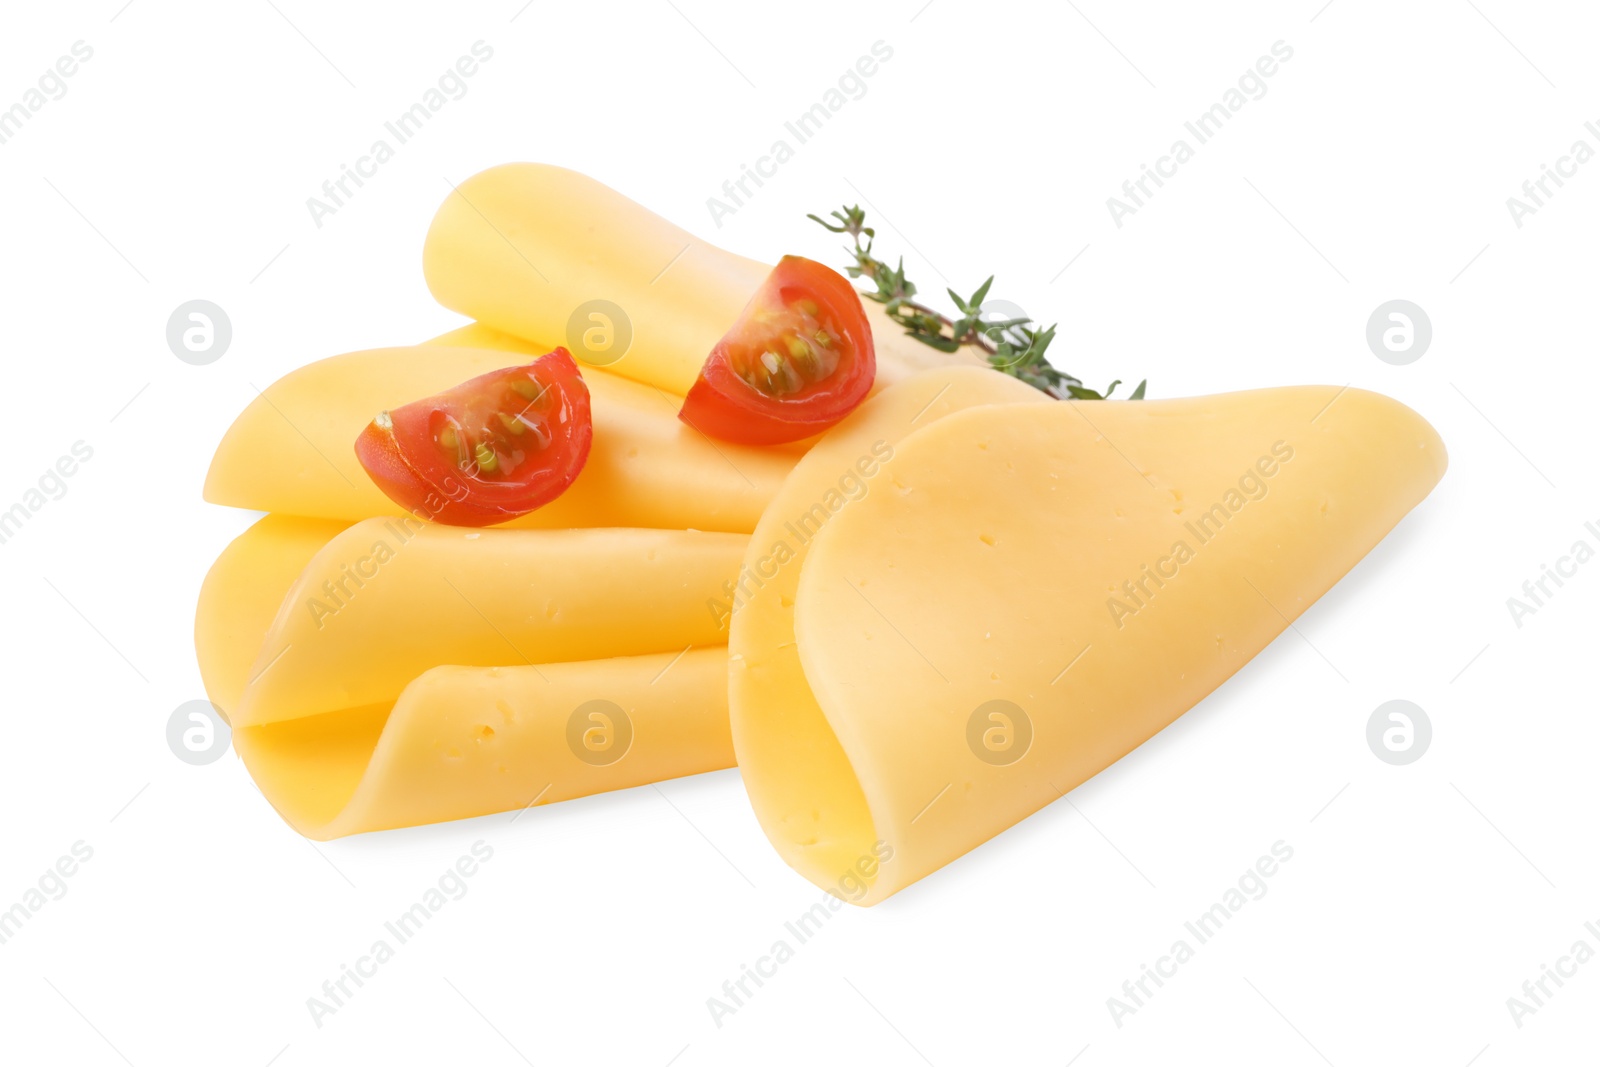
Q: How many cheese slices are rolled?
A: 5